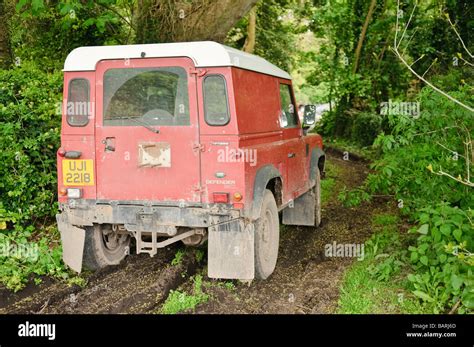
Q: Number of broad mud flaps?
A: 3